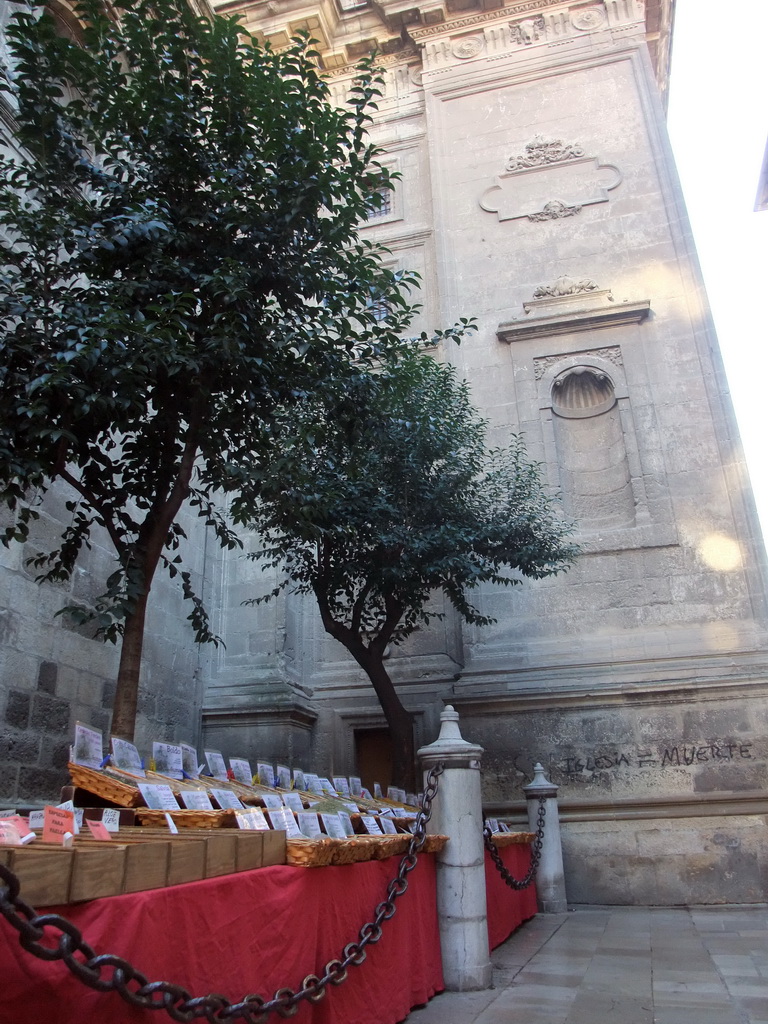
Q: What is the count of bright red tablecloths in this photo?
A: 2